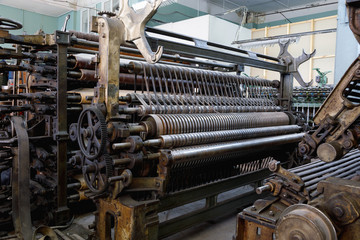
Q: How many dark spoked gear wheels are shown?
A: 2